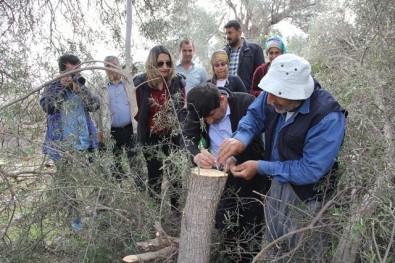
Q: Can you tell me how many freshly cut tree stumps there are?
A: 1